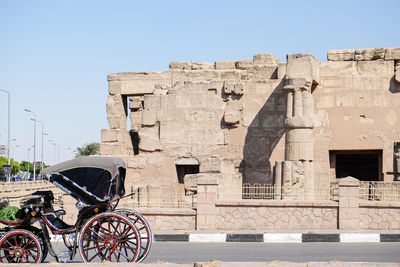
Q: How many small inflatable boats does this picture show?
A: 0